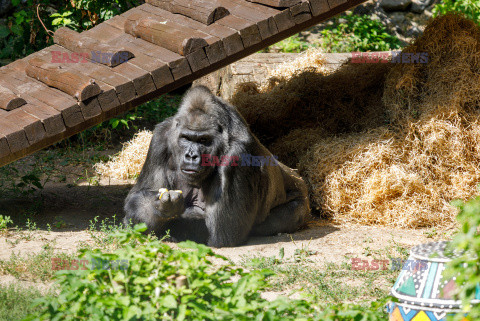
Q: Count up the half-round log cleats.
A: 6